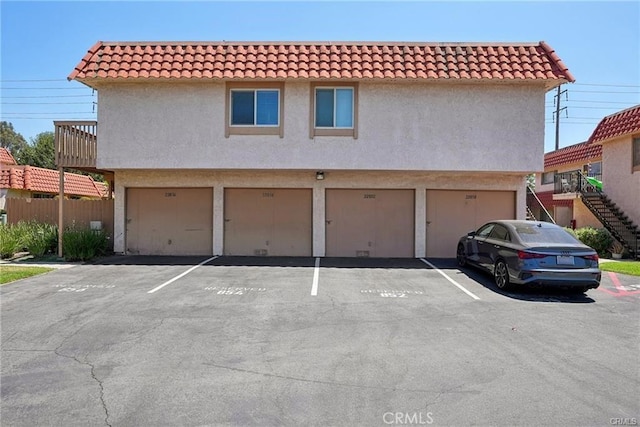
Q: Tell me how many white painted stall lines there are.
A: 3